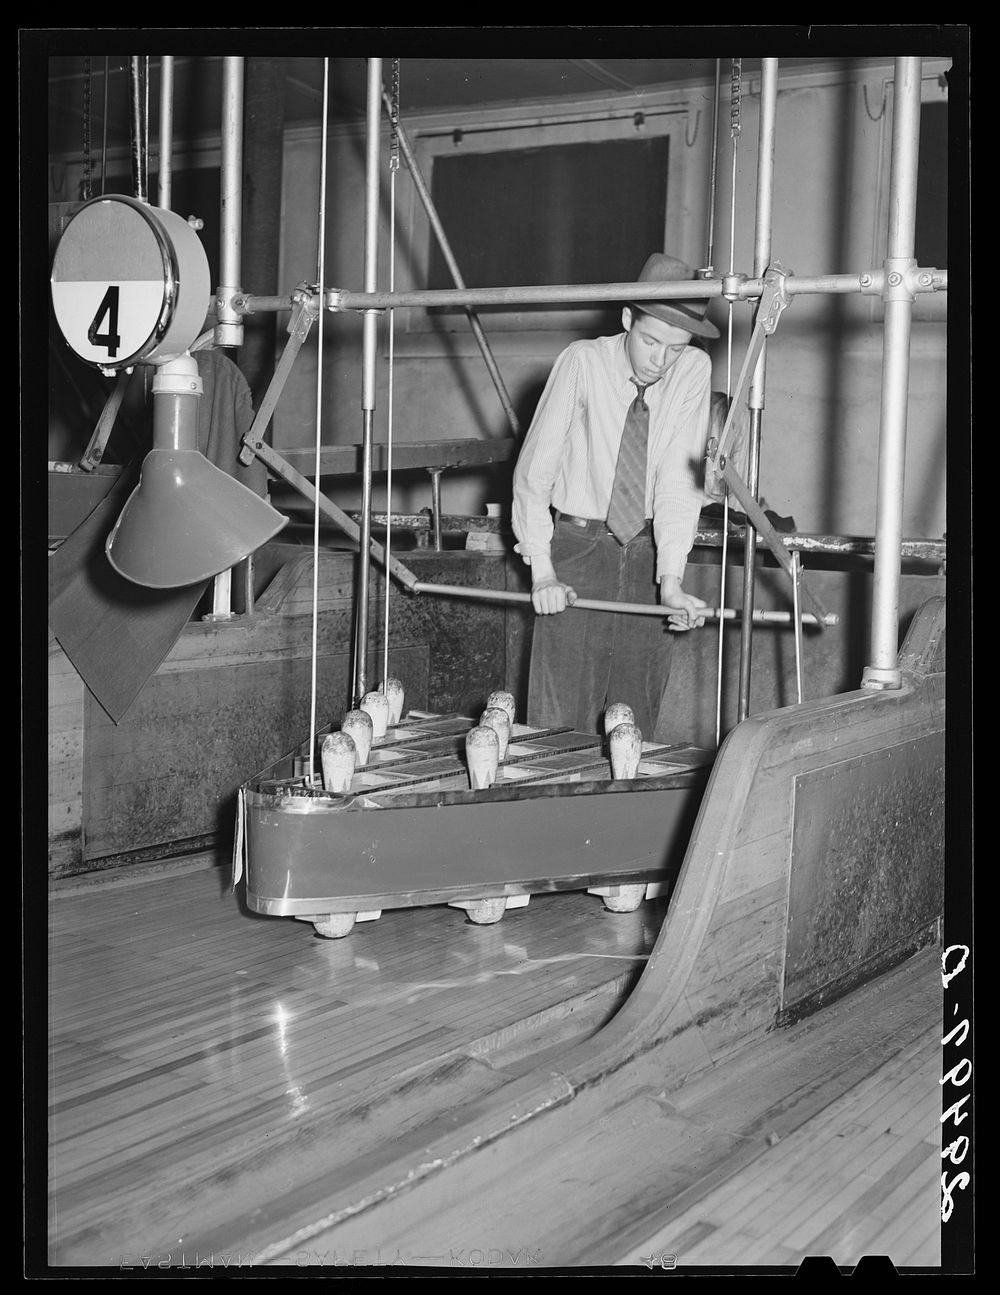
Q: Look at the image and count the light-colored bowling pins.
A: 9